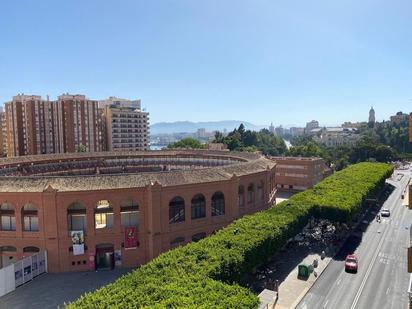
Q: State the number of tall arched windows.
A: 11